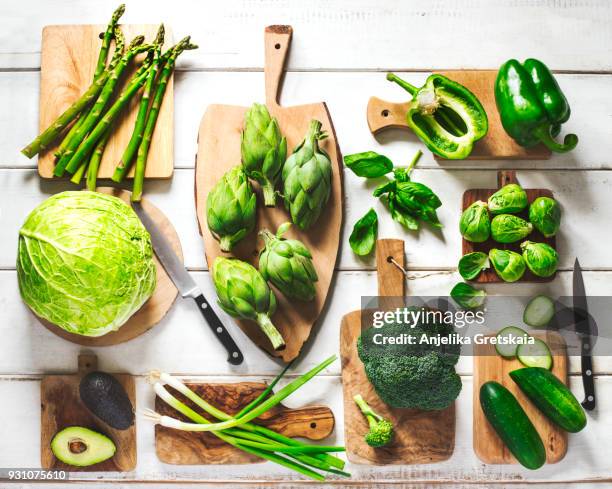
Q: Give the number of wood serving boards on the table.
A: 9